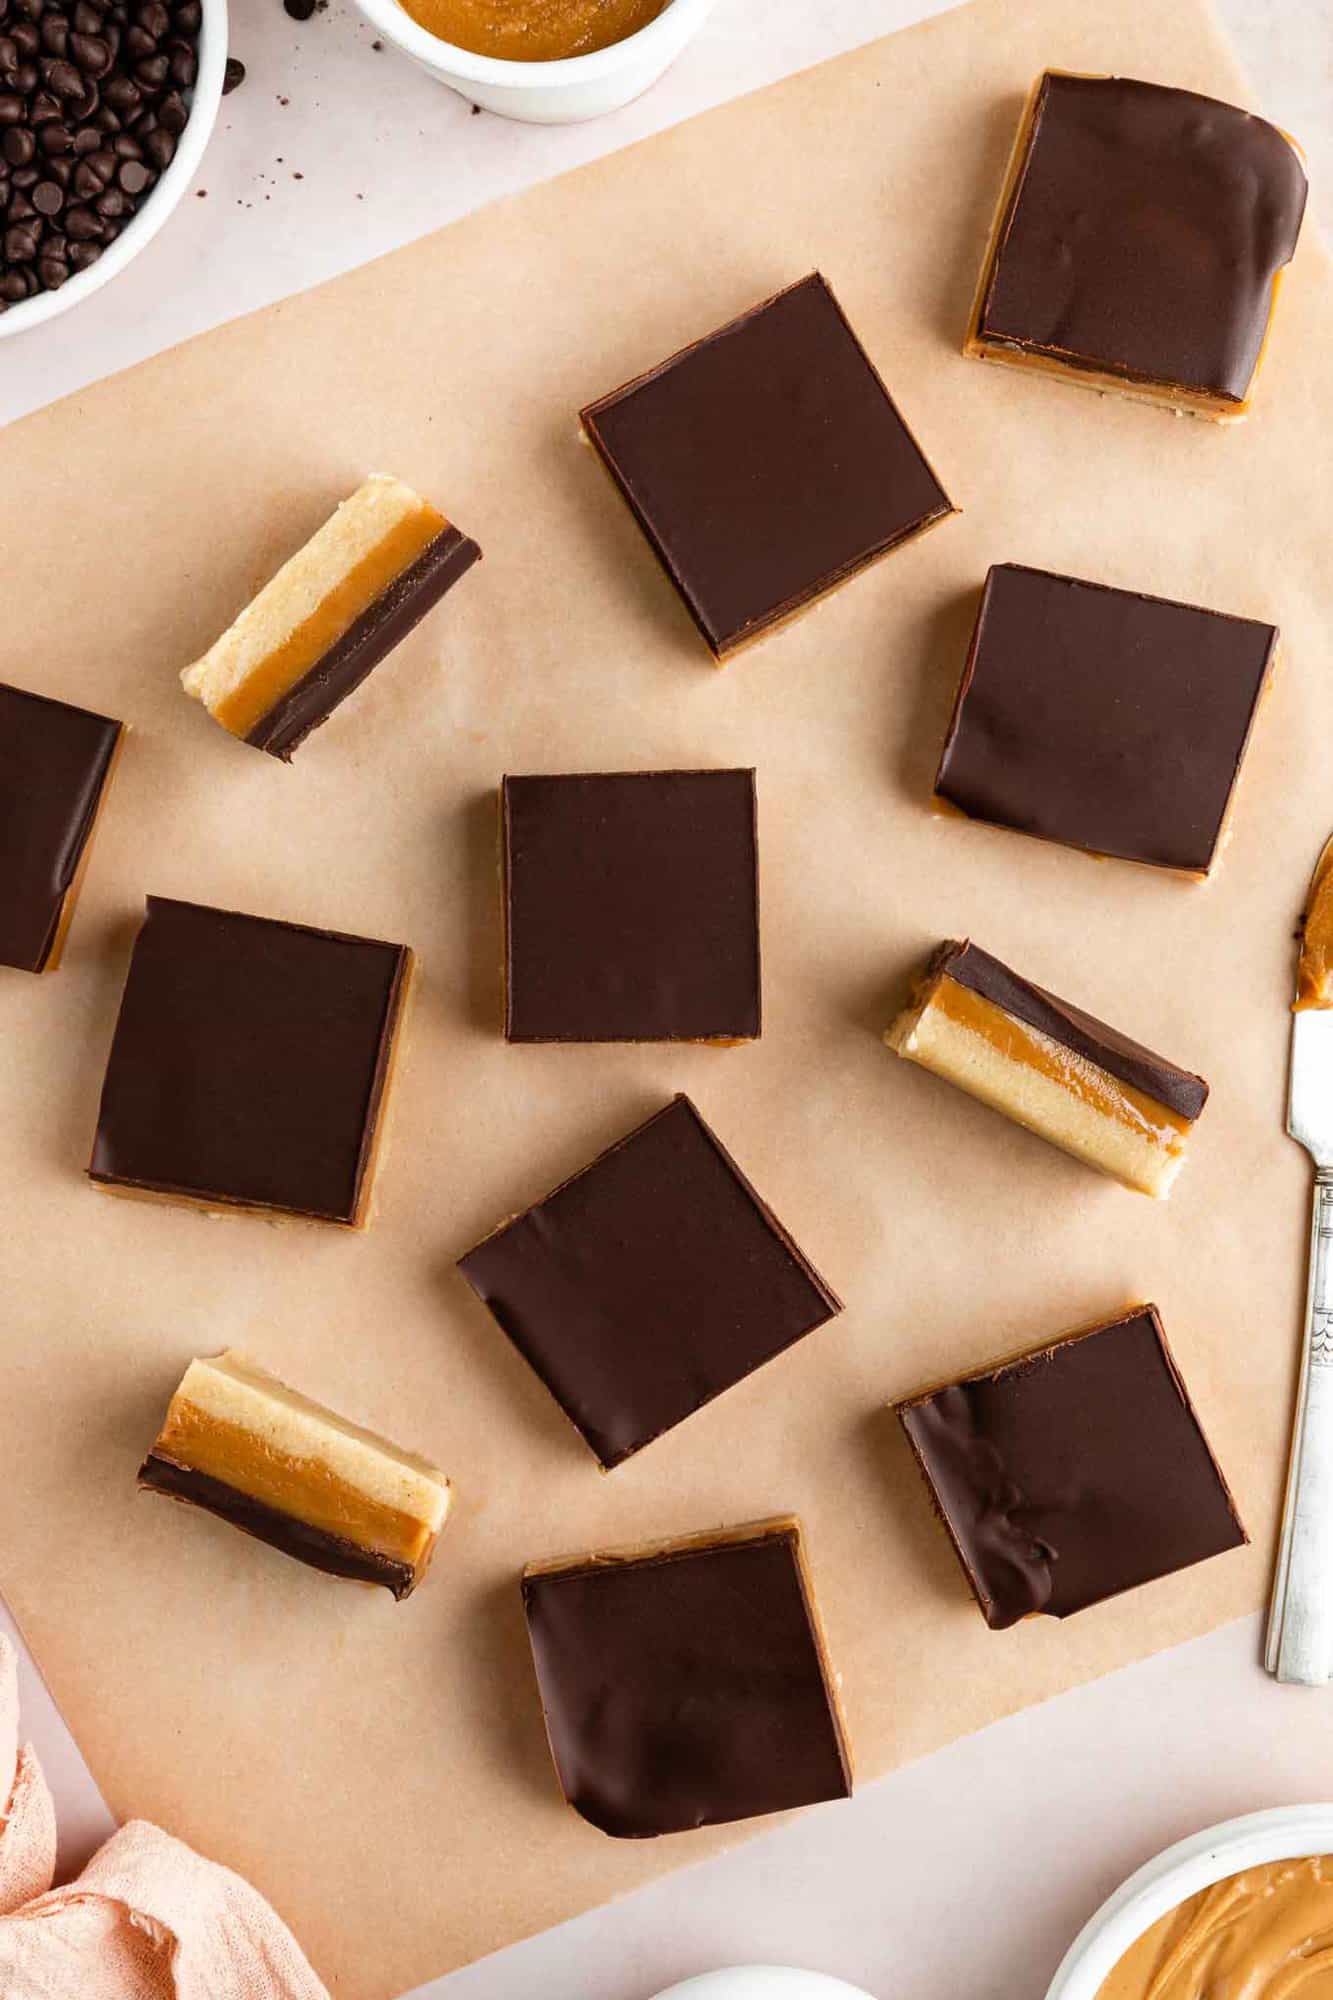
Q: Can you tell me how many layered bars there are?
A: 12